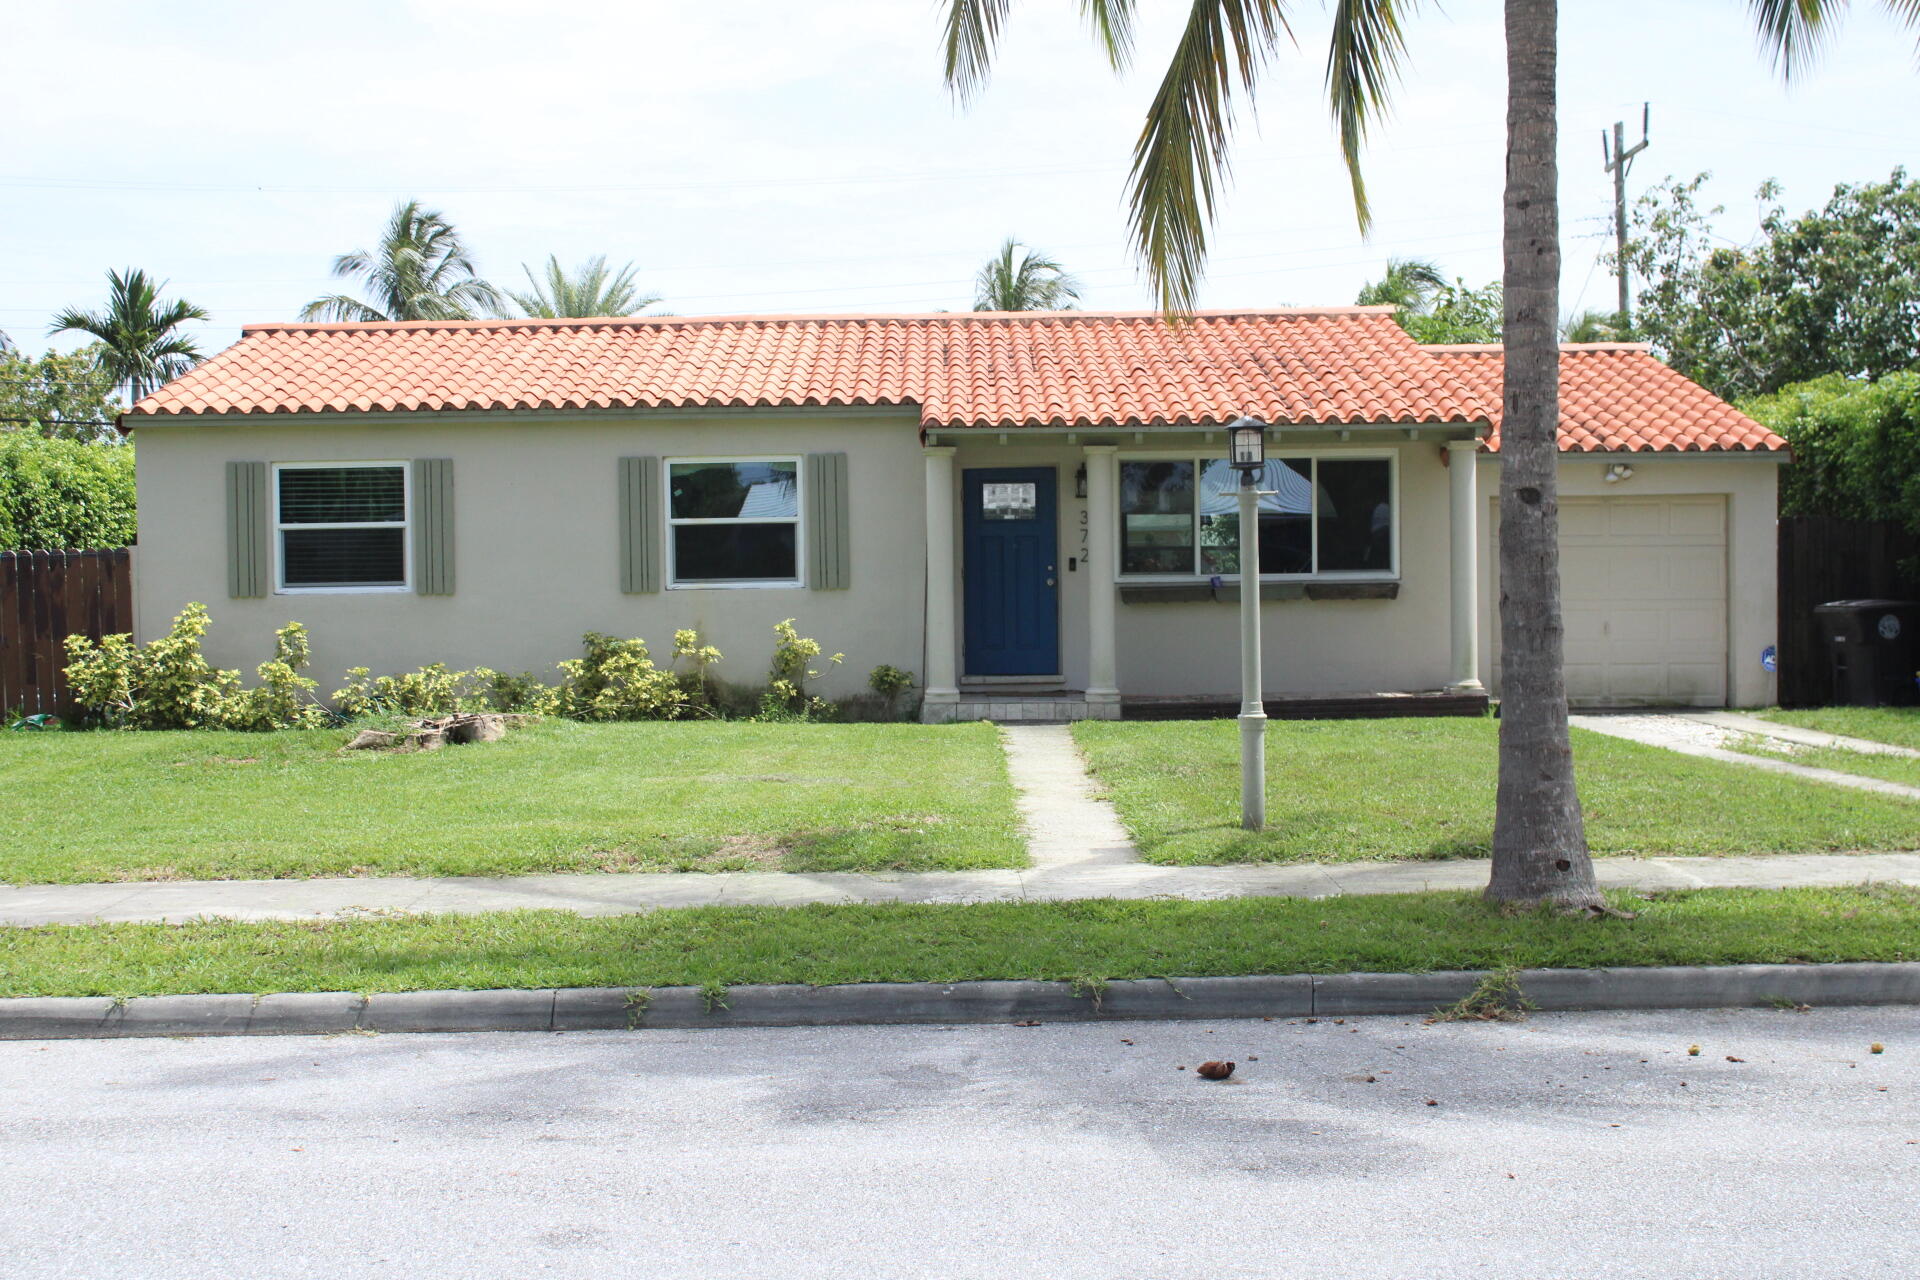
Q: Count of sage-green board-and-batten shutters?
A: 4